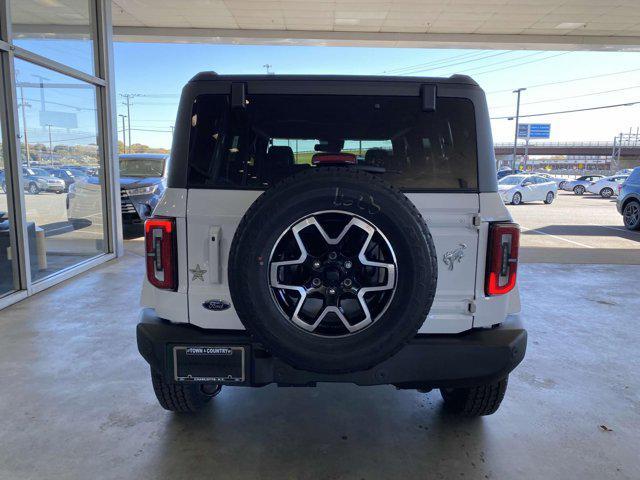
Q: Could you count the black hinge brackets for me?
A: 2